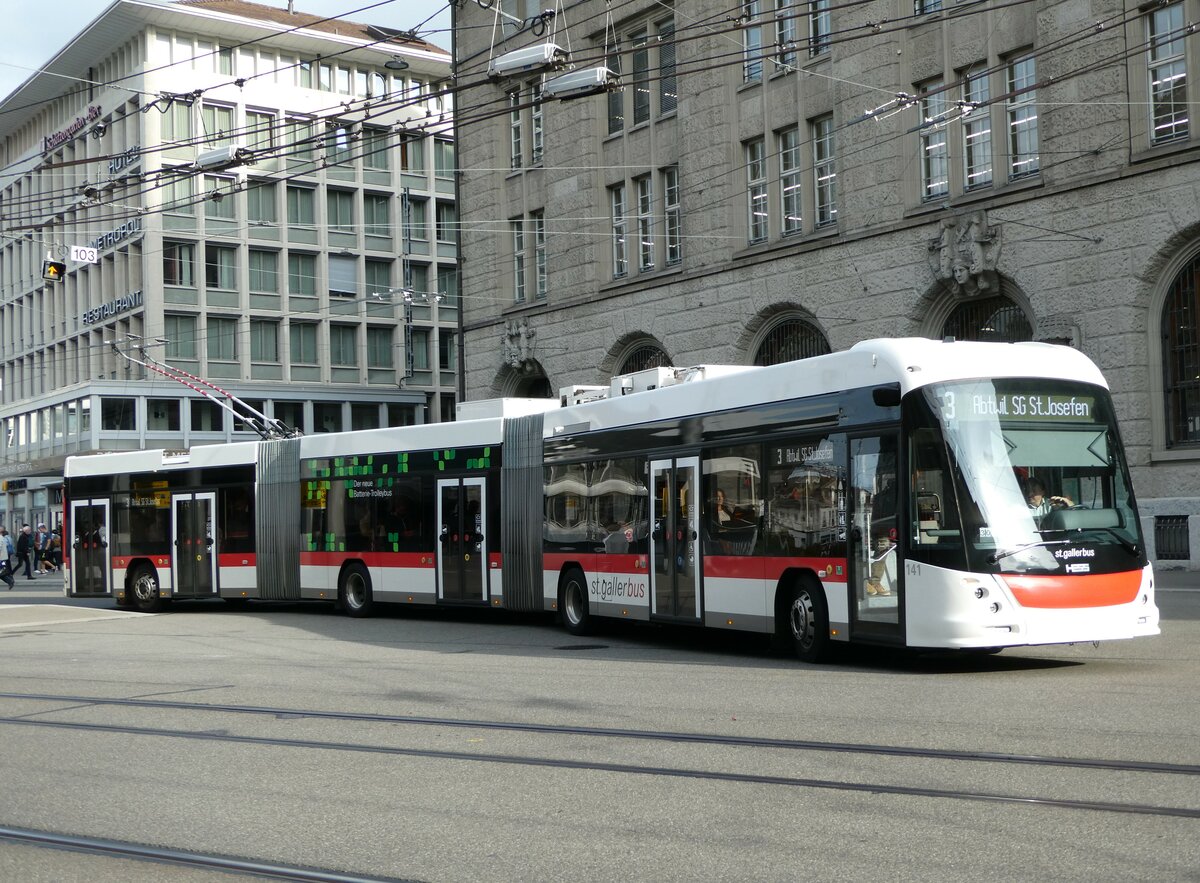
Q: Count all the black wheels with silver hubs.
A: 4